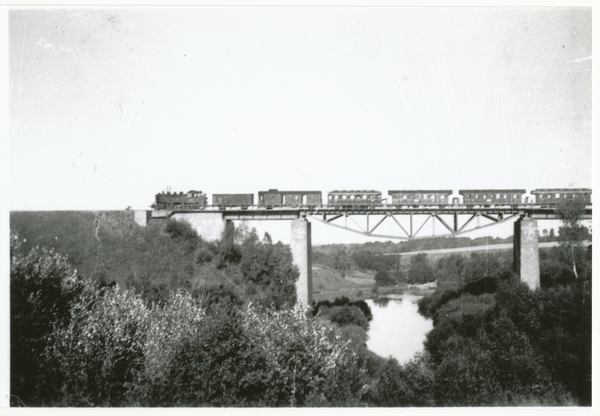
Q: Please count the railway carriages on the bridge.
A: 6